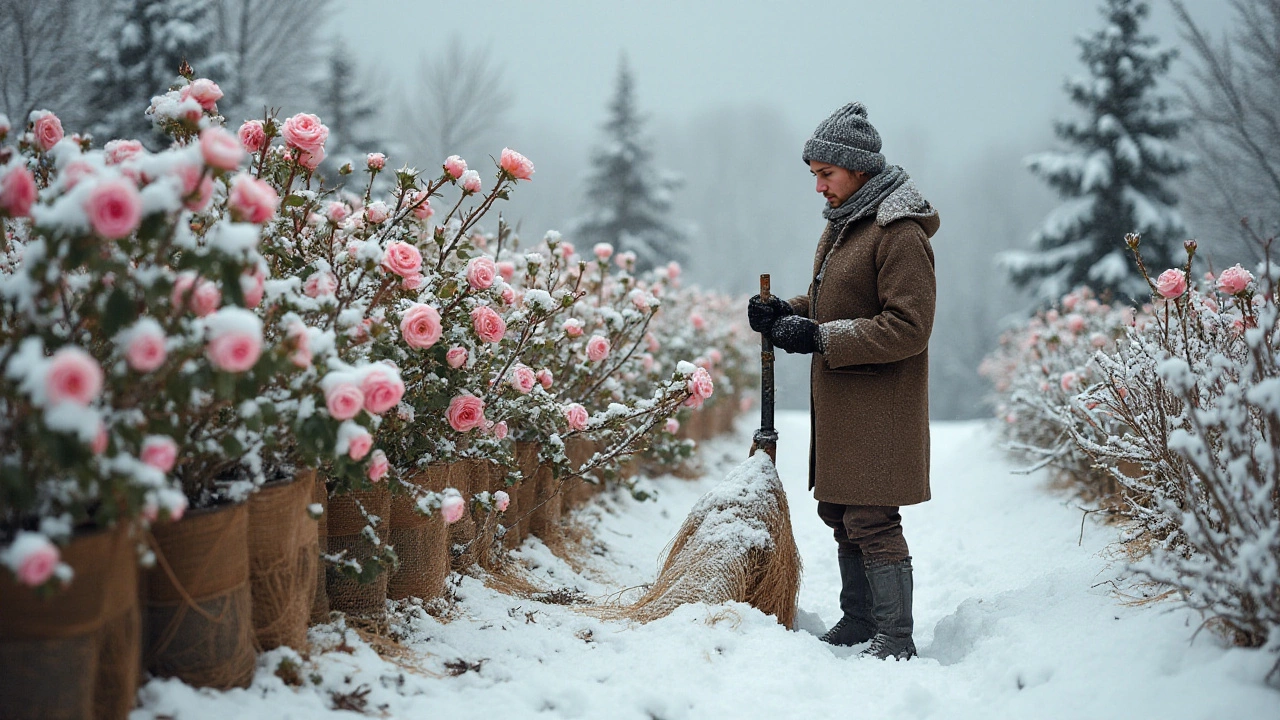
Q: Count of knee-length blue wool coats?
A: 0